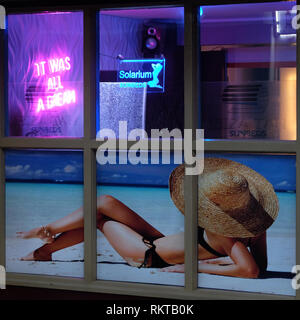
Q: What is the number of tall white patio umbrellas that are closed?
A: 0